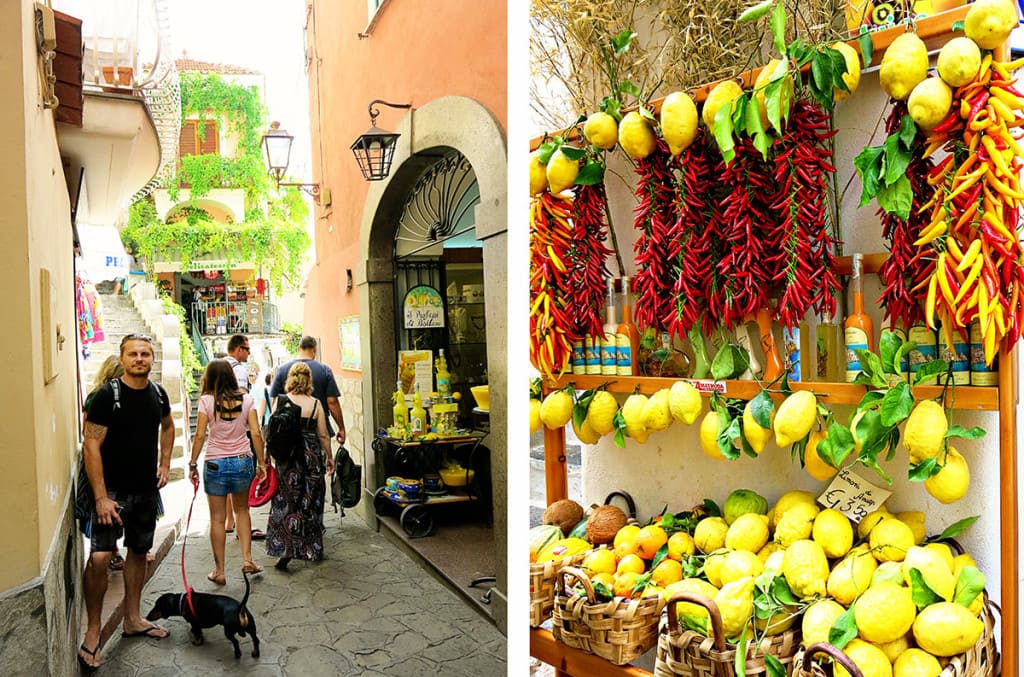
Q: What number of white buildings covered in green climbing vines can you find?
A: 1